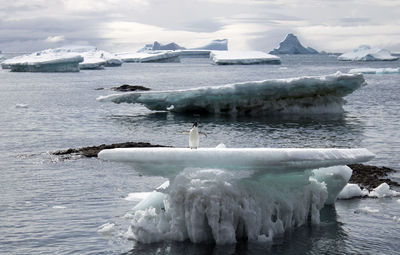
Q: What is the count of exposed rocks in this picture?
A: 3